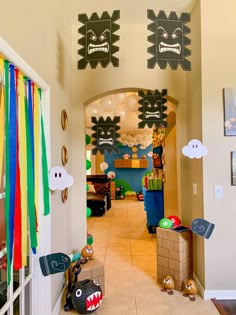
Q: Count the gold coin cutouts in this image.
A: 3